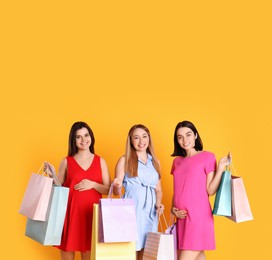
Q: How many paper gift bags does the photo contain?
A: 8